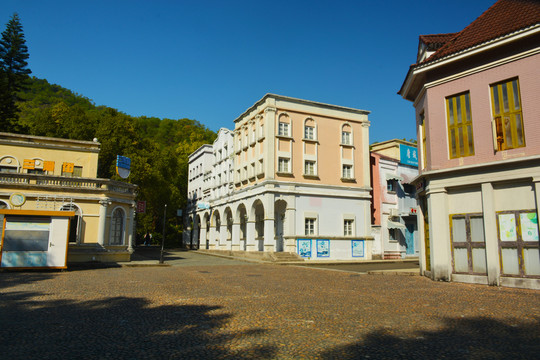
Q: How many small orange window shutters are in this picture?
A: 3